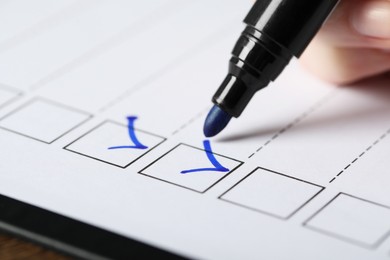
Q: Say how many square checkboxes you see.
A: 6